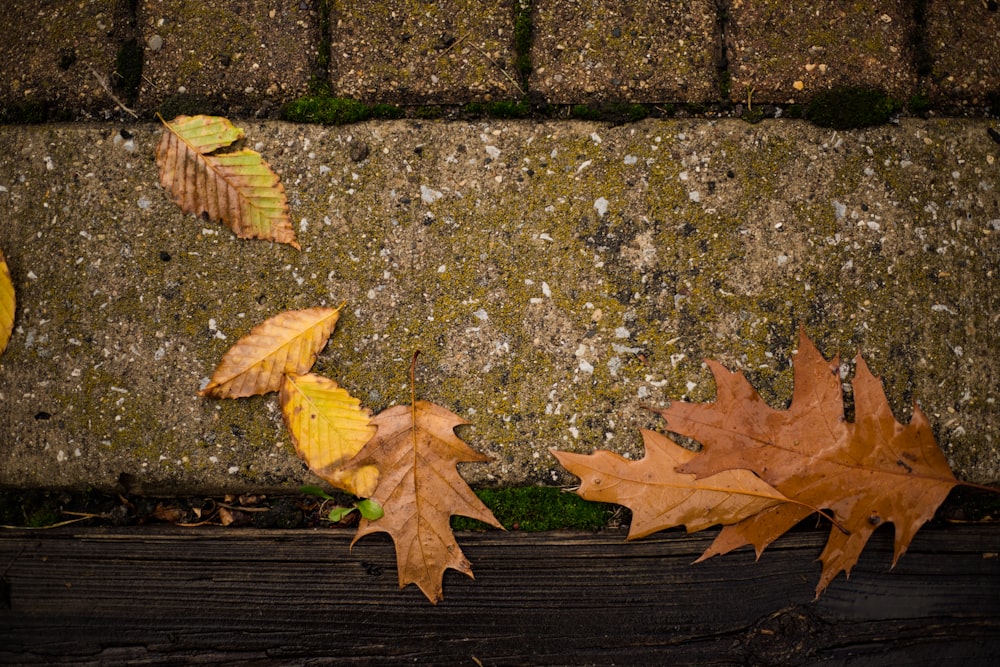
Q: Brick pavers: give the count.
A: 6